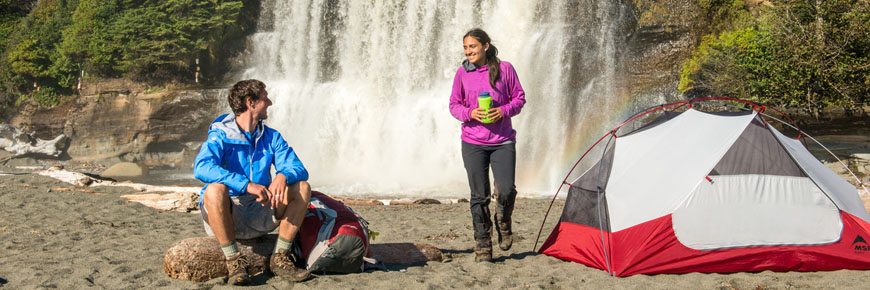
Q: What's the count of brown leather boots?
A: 4